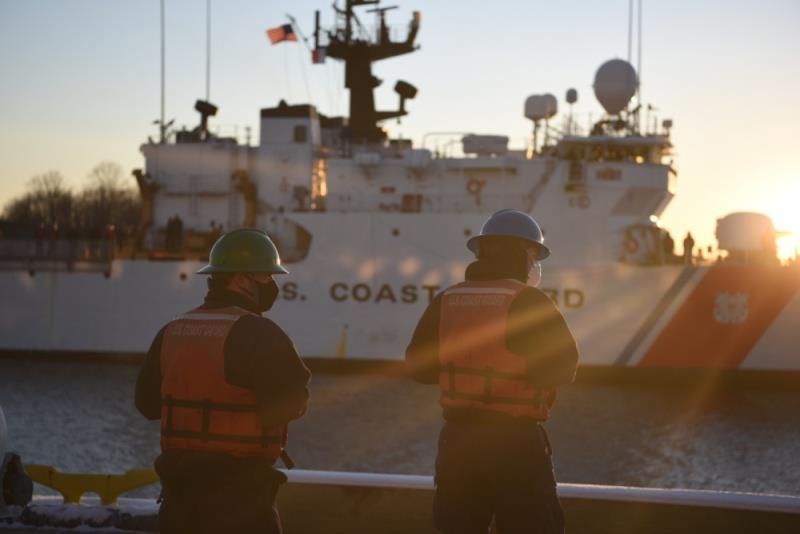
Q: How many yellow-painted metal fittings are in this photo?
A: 1